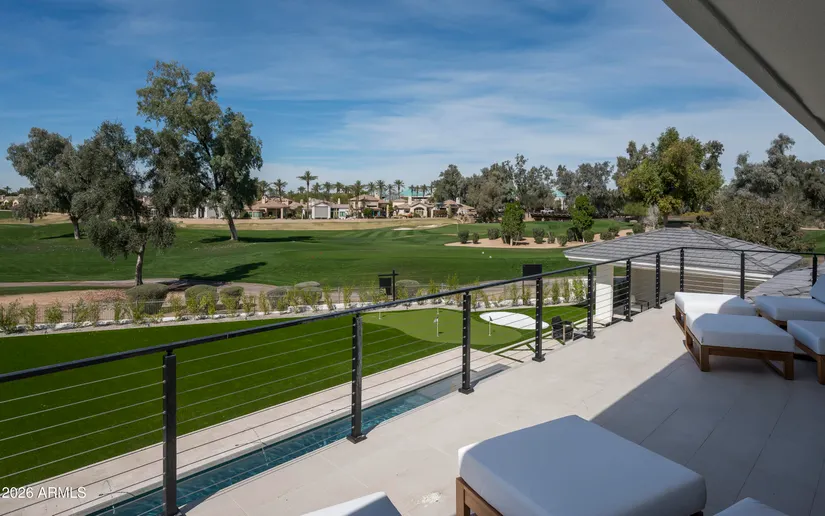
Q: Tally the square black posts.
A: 10